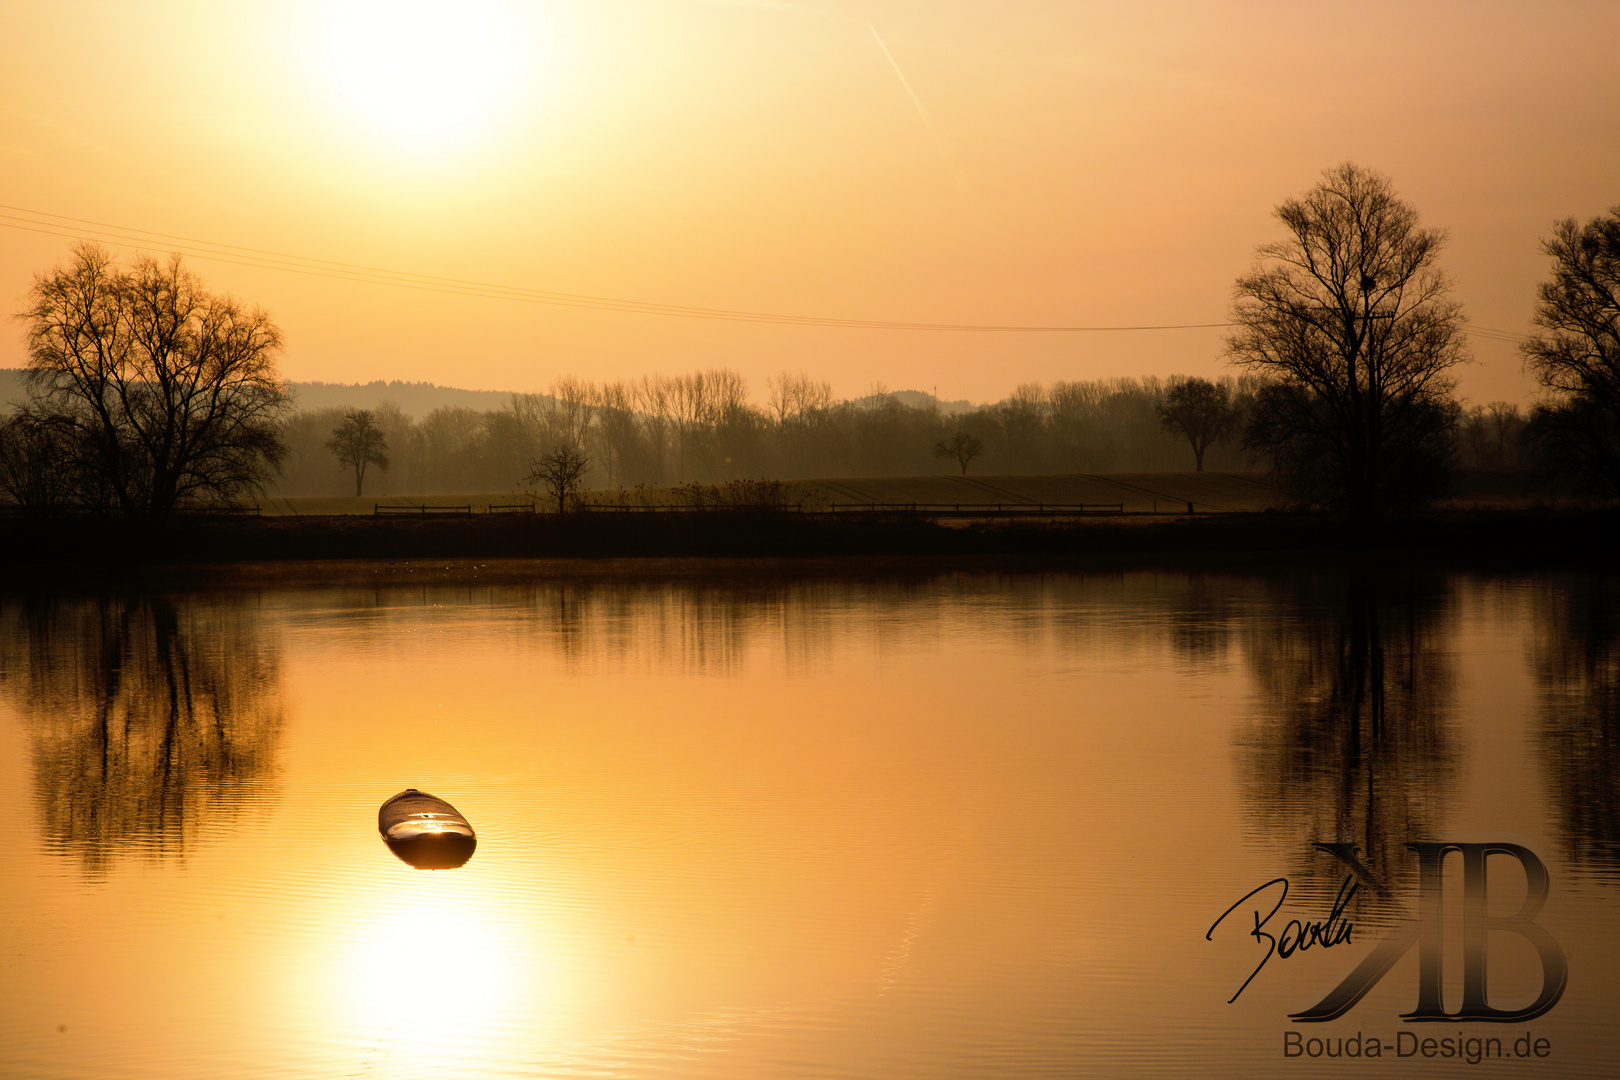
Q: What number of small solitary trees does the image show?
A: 4